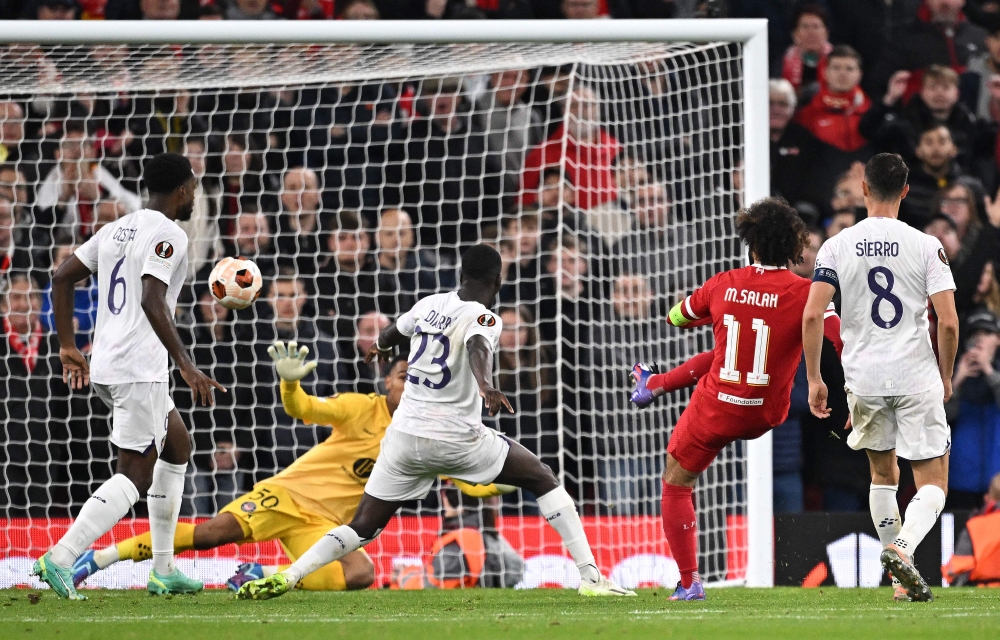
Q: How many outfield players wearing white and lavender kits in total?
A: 3